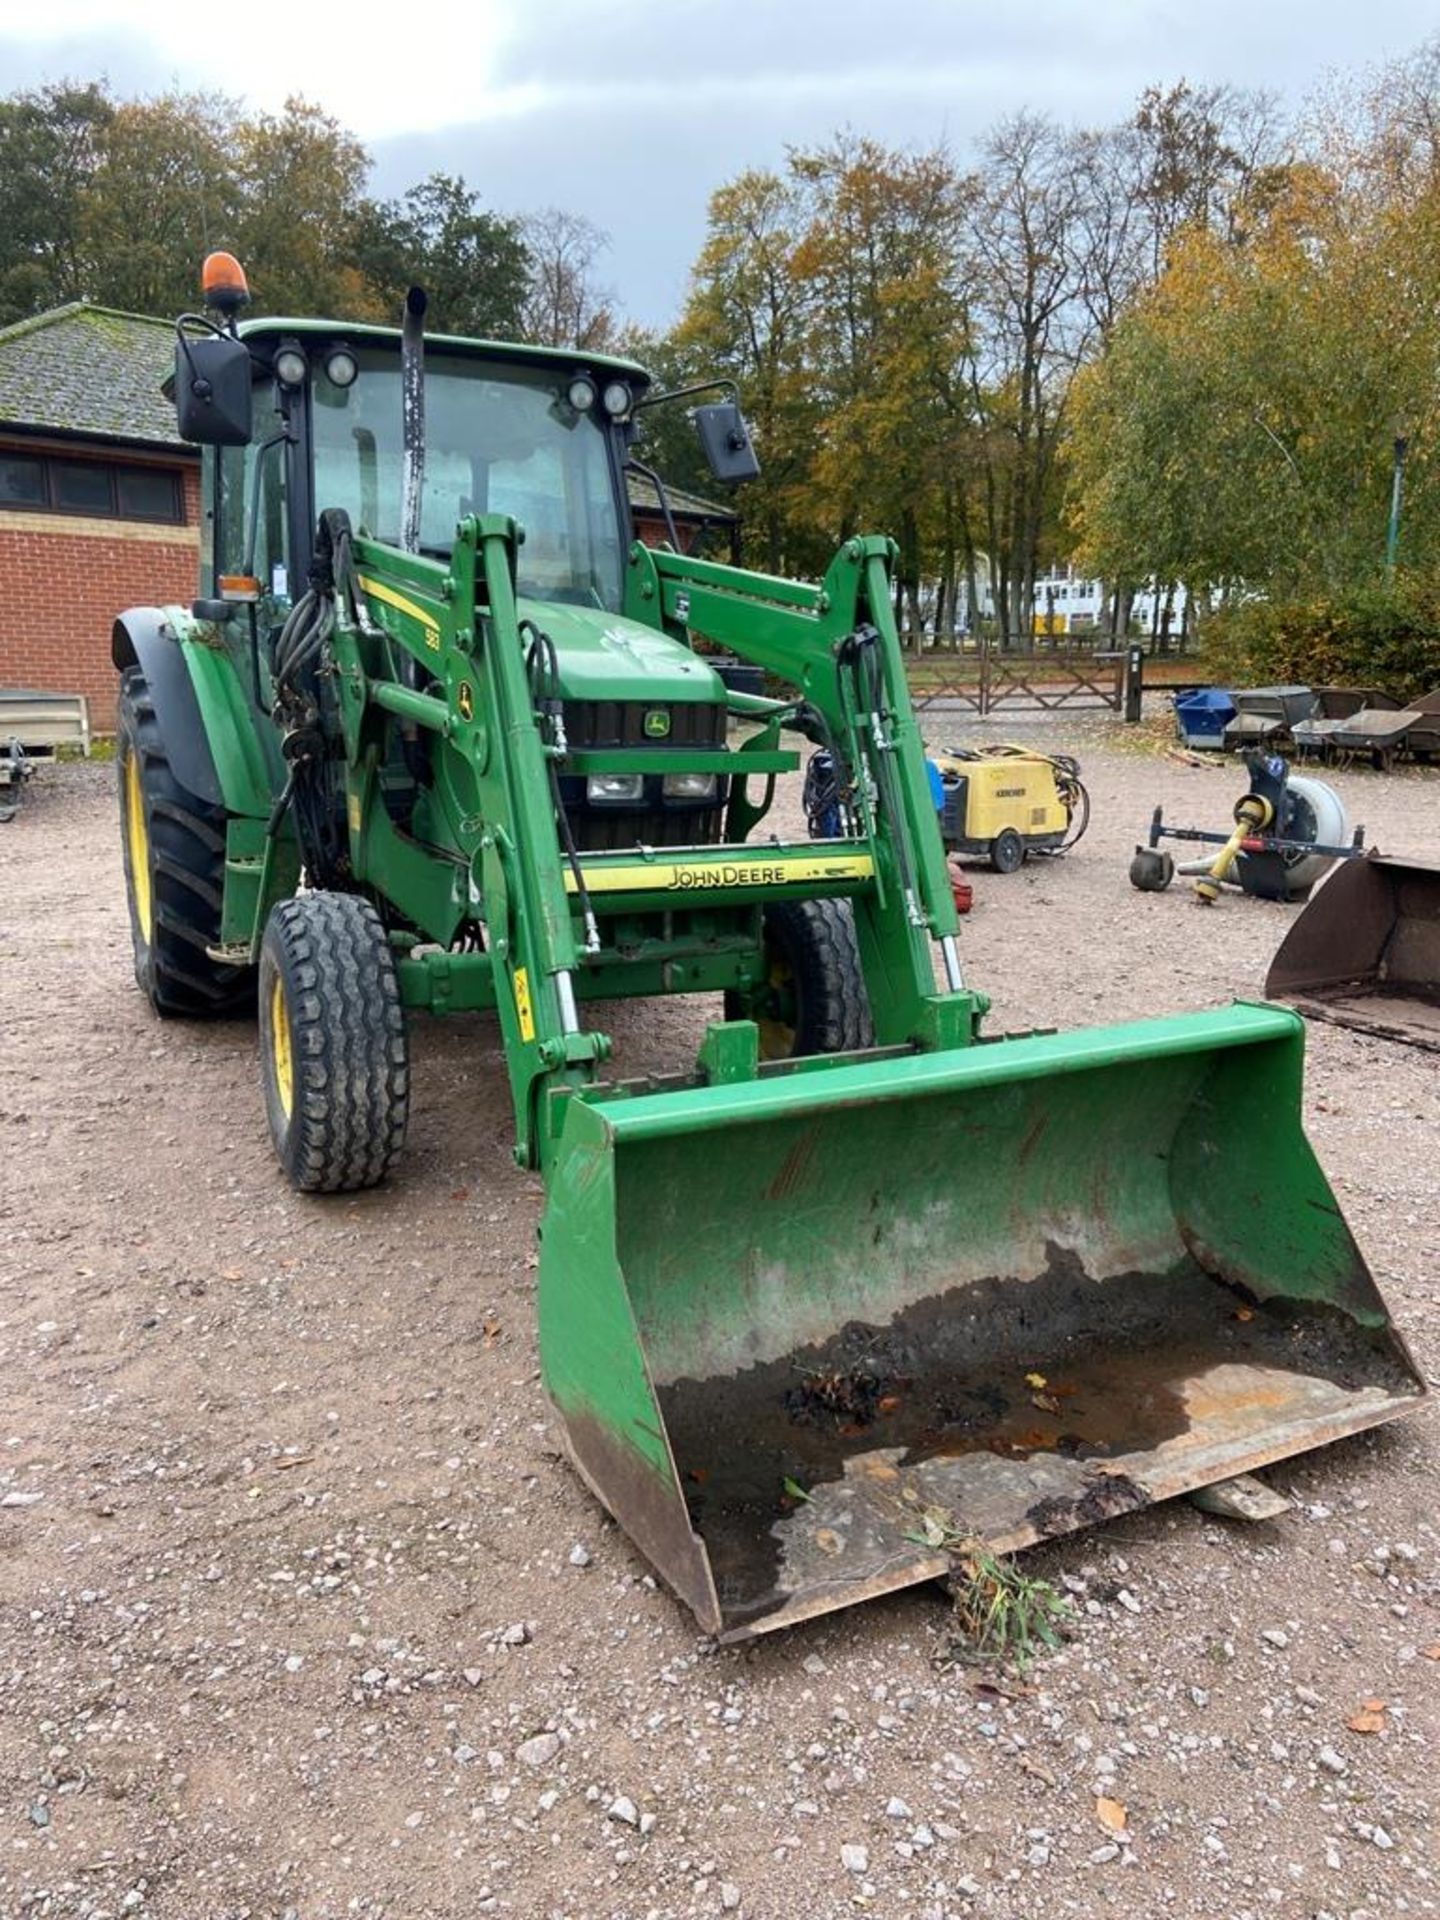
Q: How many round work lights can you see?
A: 4